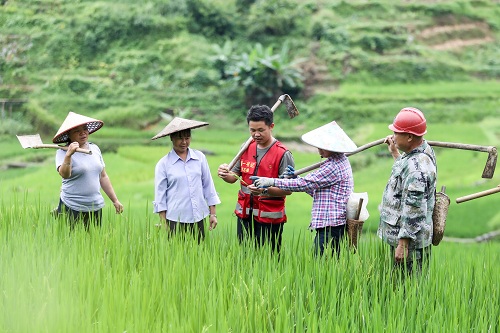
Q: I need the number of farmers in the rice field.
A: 5